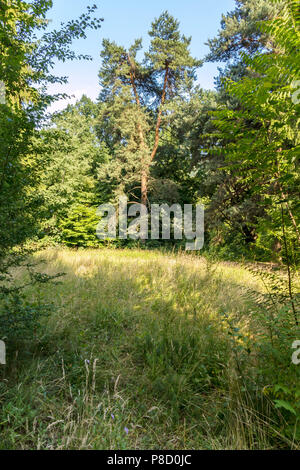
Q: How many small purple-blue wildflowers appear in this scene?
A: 3